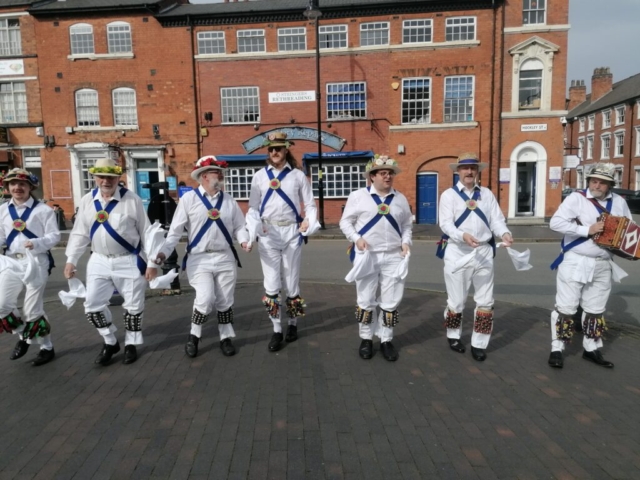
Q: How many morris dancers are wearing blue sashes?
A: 7